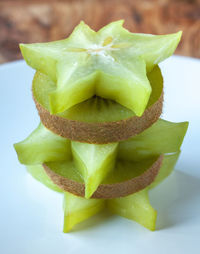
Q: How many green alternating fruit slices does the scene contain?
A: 5